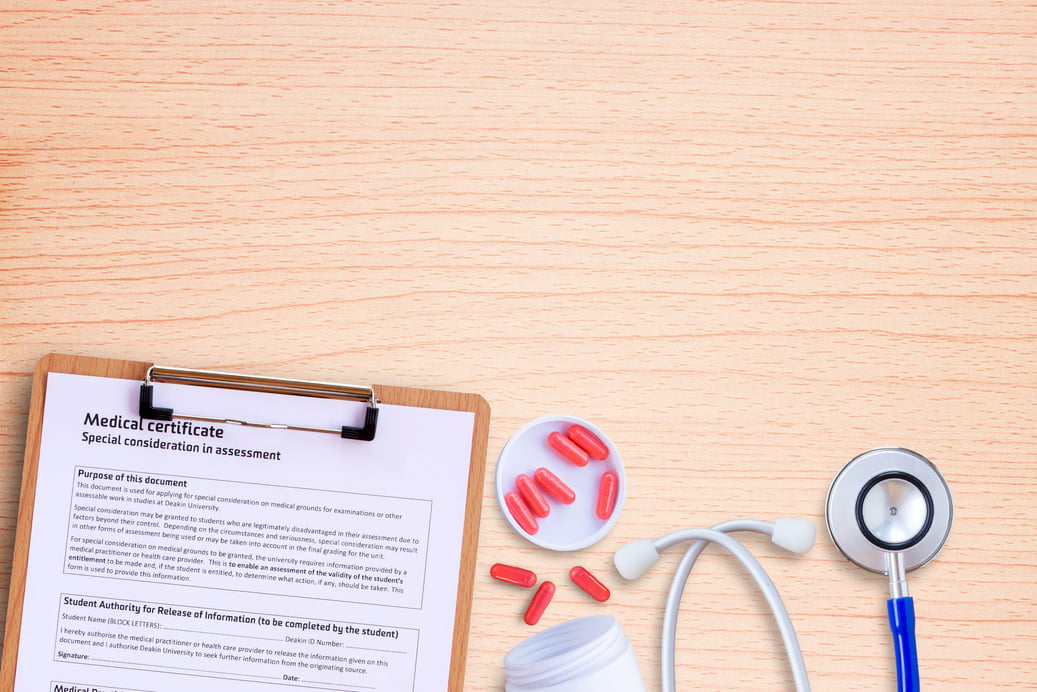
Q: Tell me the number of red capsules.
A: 9